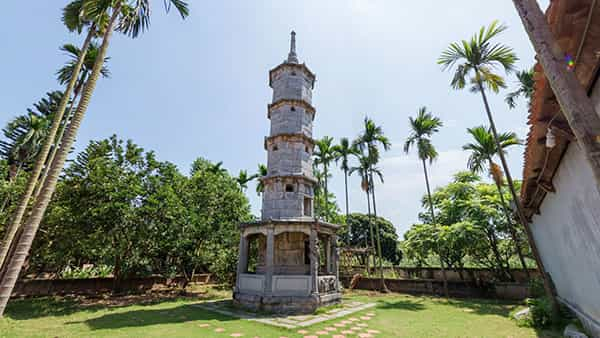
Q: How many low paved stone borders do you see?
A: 1